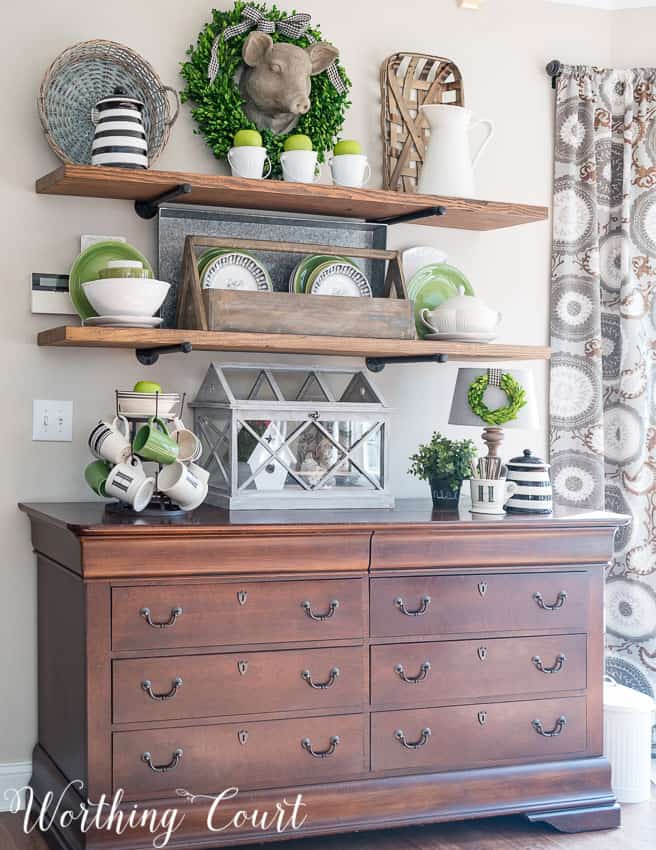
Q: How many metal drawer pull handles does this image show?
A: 12